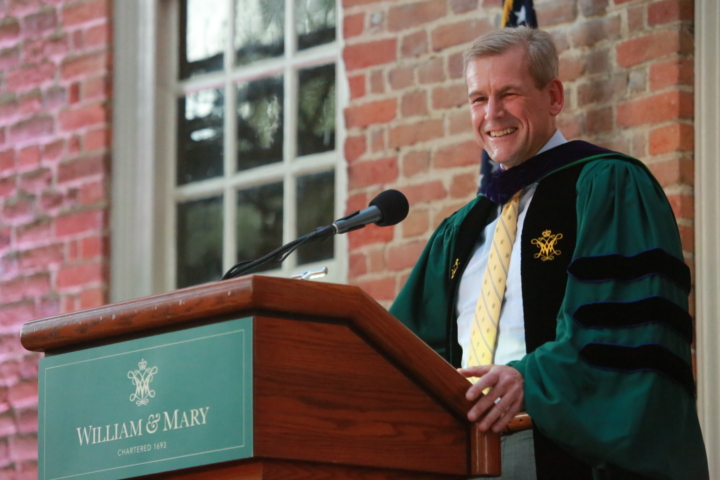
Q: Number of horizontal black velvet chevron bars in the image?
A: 3